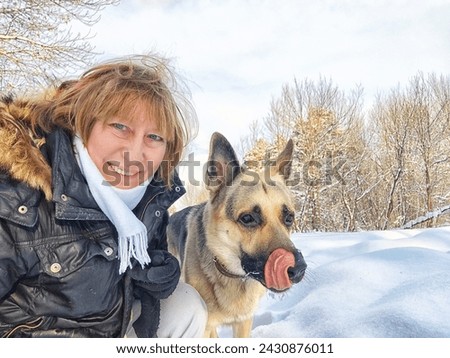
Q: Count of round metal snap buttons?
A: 6